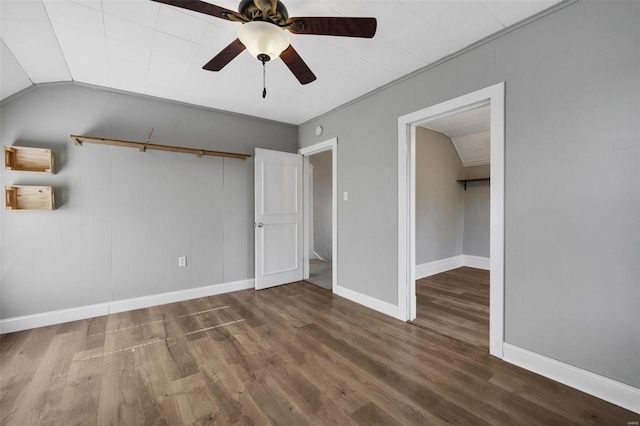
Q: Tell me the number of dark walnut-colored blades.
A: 4